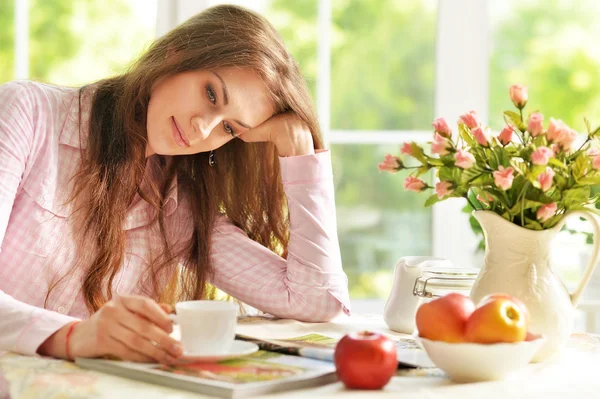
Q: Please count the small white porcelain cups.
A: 1